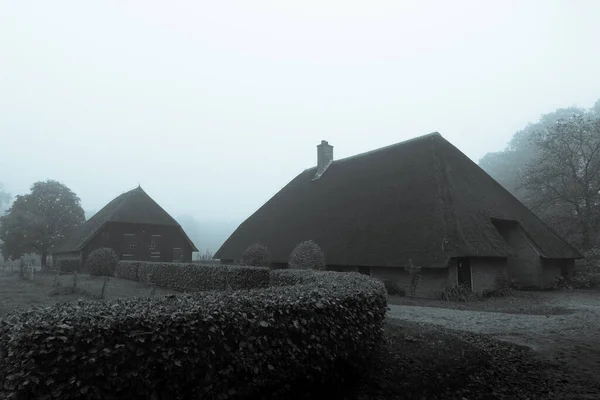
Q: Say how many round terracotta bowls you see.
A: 0